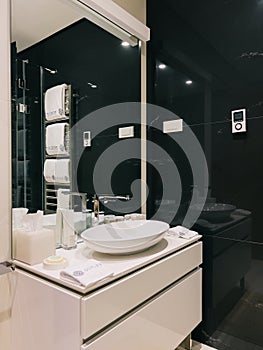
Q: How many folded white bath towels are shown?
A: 3